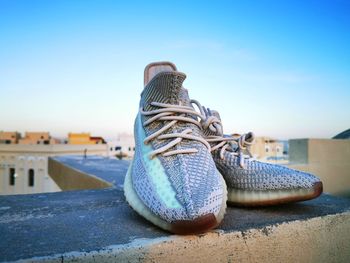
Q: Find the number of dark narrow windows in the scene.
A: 2